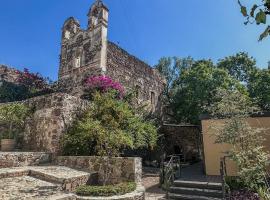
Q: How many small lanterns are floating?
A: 0